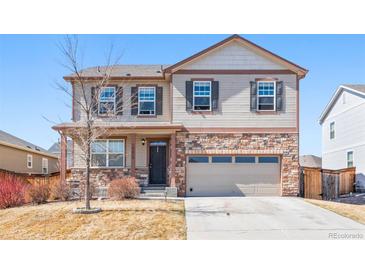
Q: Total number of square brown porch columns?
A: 3